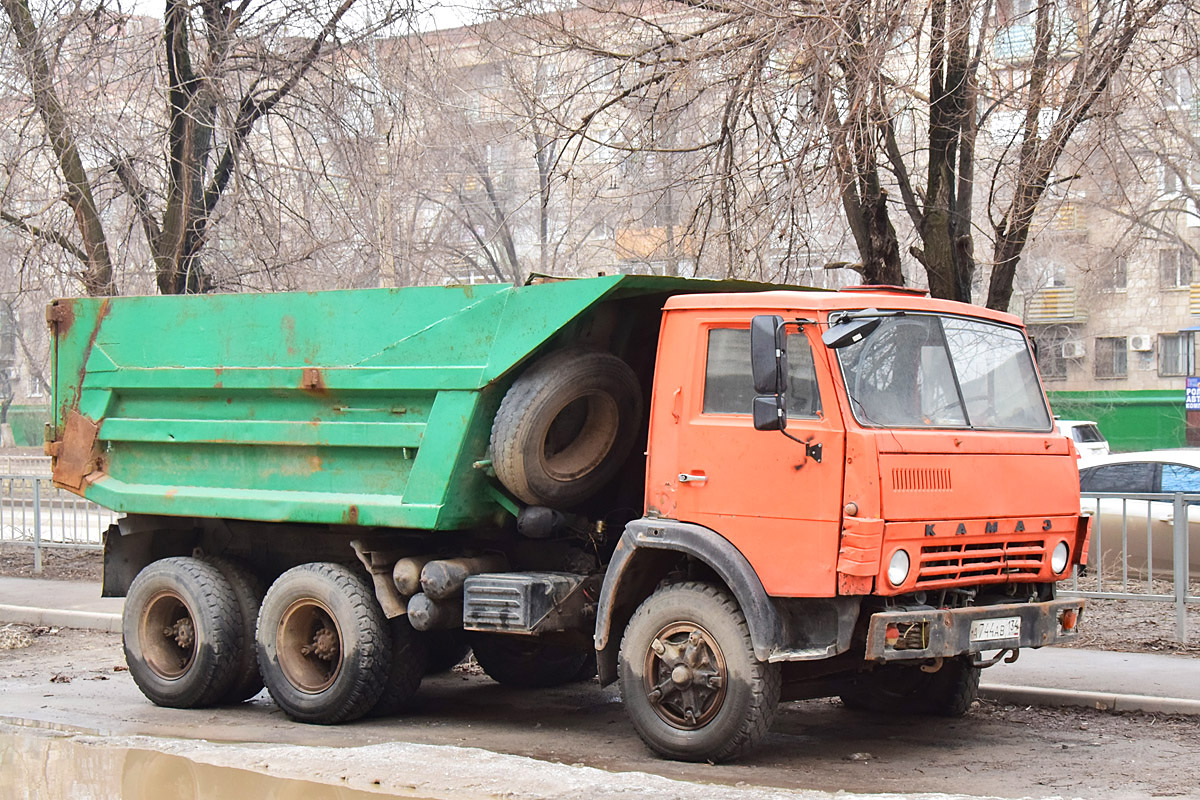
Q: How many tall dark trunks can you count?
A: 5